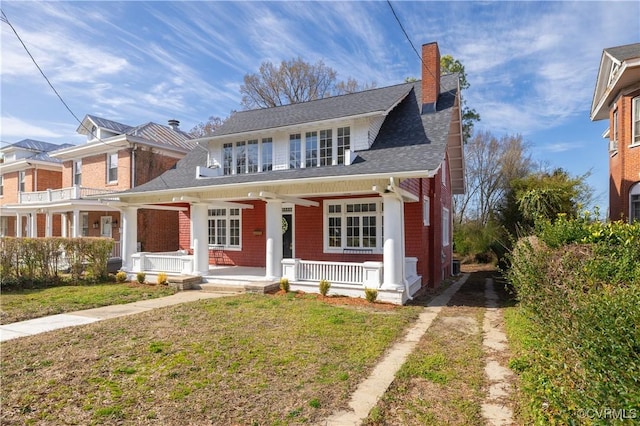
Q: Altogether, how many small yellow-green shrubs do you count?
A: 6